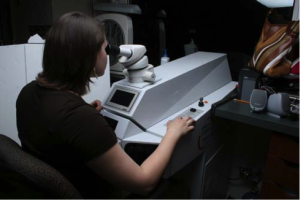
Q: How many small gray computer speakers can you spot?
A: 2